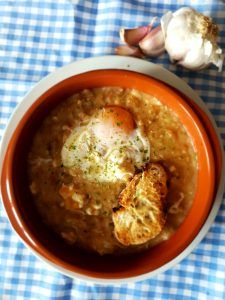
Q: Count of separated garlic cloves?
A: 3